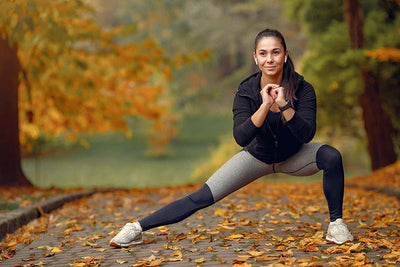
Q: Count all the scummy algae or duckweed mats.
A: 0